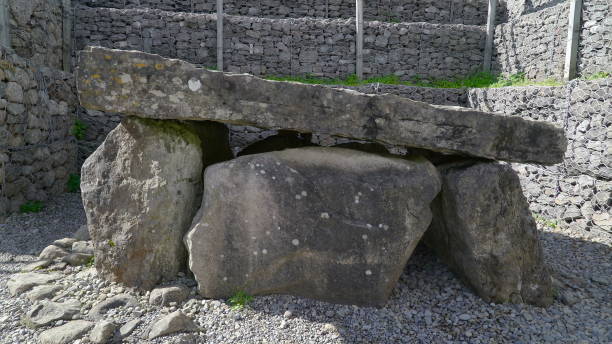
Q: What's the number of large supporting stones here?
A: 3